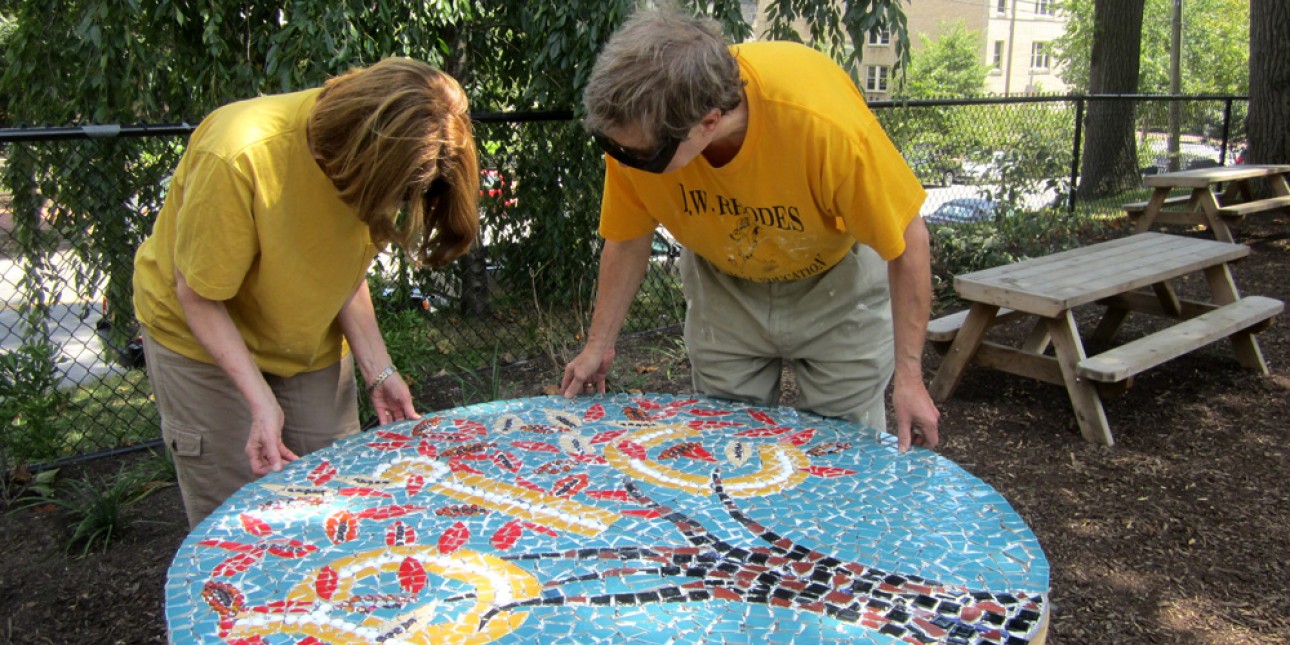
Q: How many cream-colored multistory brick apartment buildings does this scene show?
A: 1